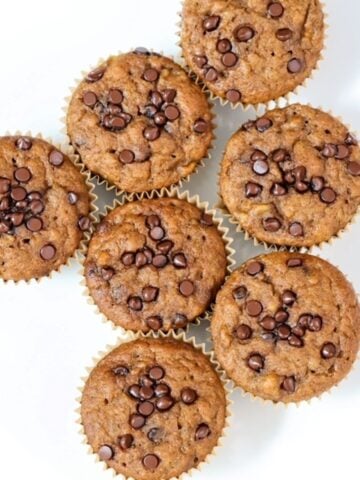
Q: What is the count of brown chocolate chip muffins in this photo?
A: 7